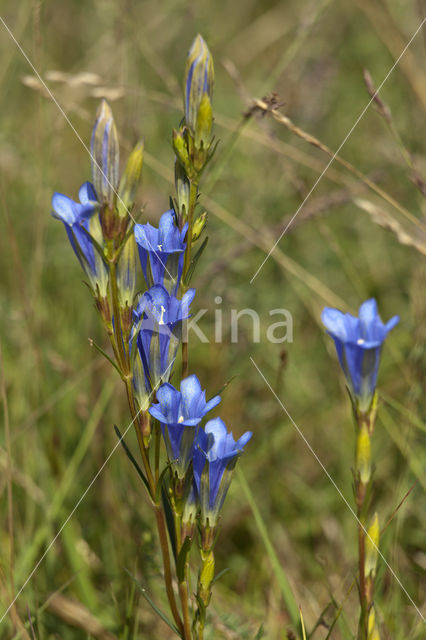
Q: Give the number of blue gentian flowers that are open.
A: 6